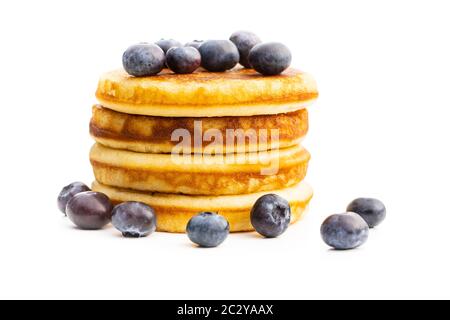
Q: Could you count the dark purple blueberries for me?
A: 14